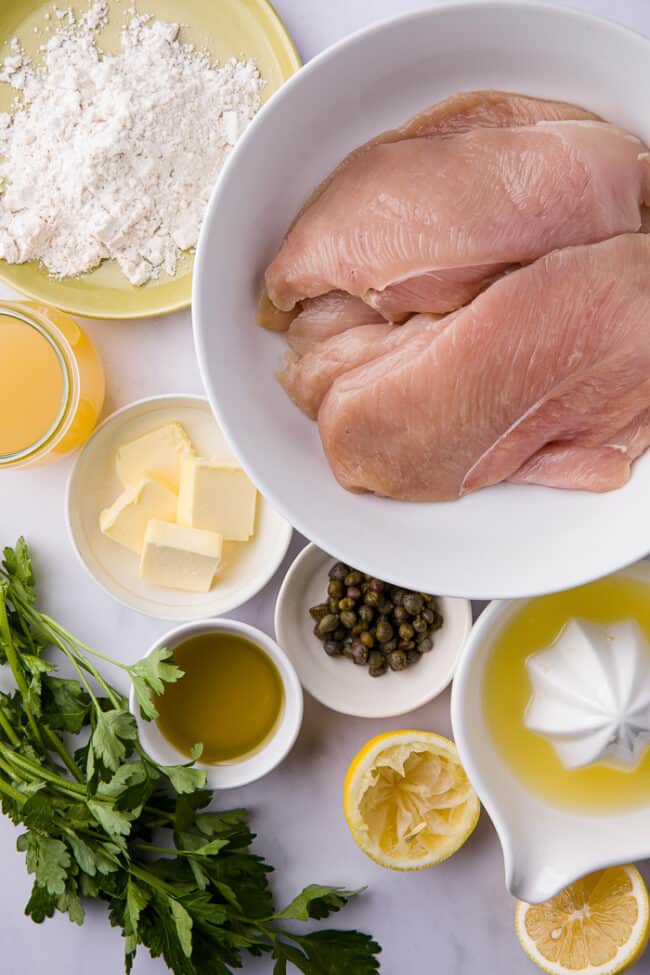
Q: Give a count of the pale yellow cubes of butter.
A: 4